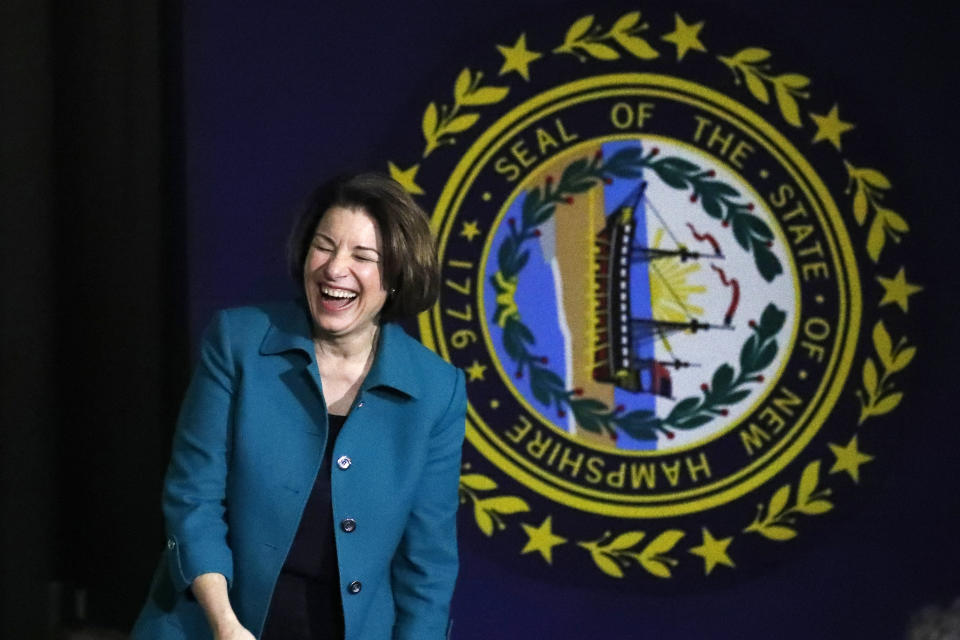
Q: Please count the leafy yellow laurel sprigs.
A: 8